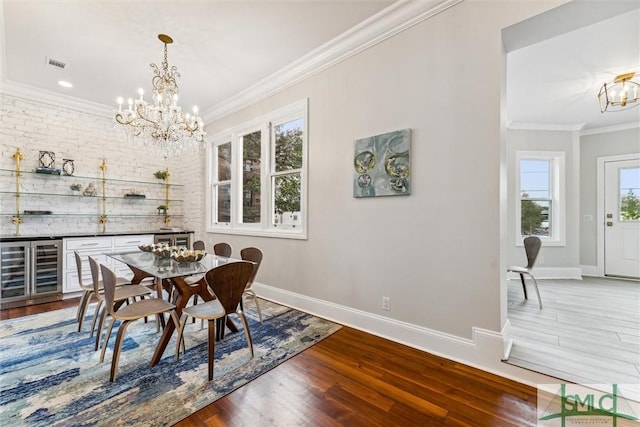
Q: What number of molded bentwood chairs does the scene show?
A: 8